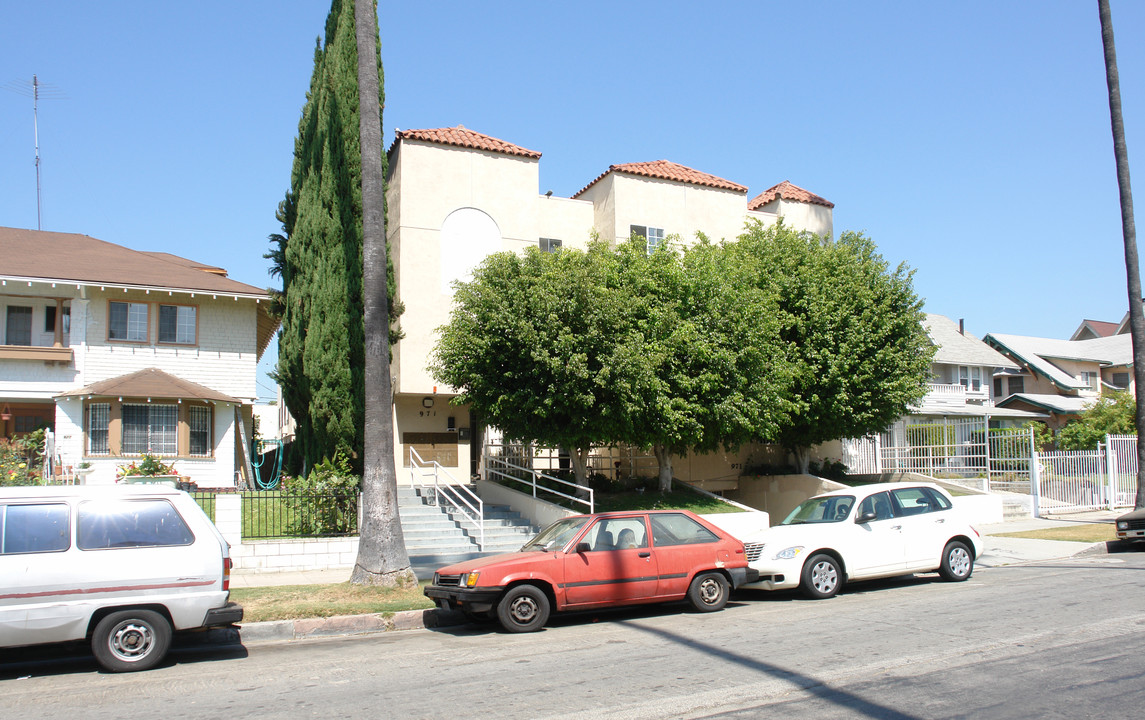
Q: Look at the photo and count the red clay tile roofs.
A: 3